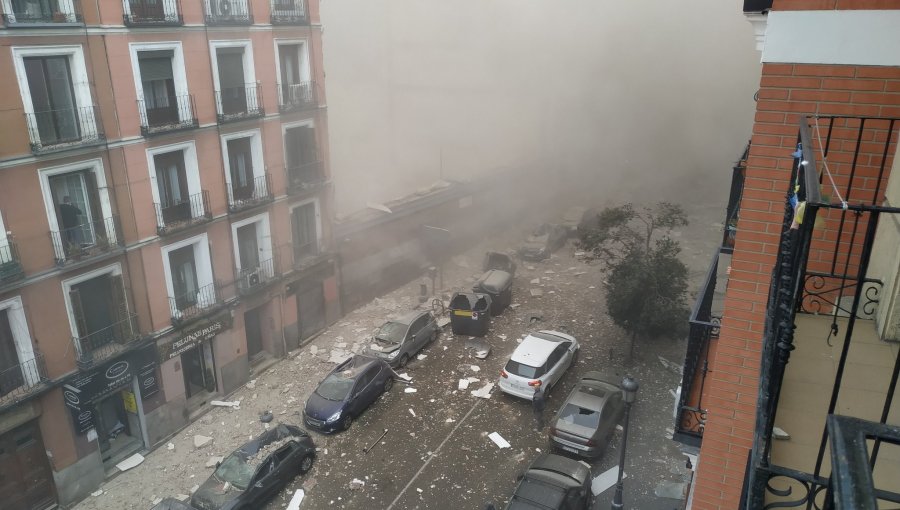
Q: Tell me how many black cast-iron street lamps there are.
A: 1